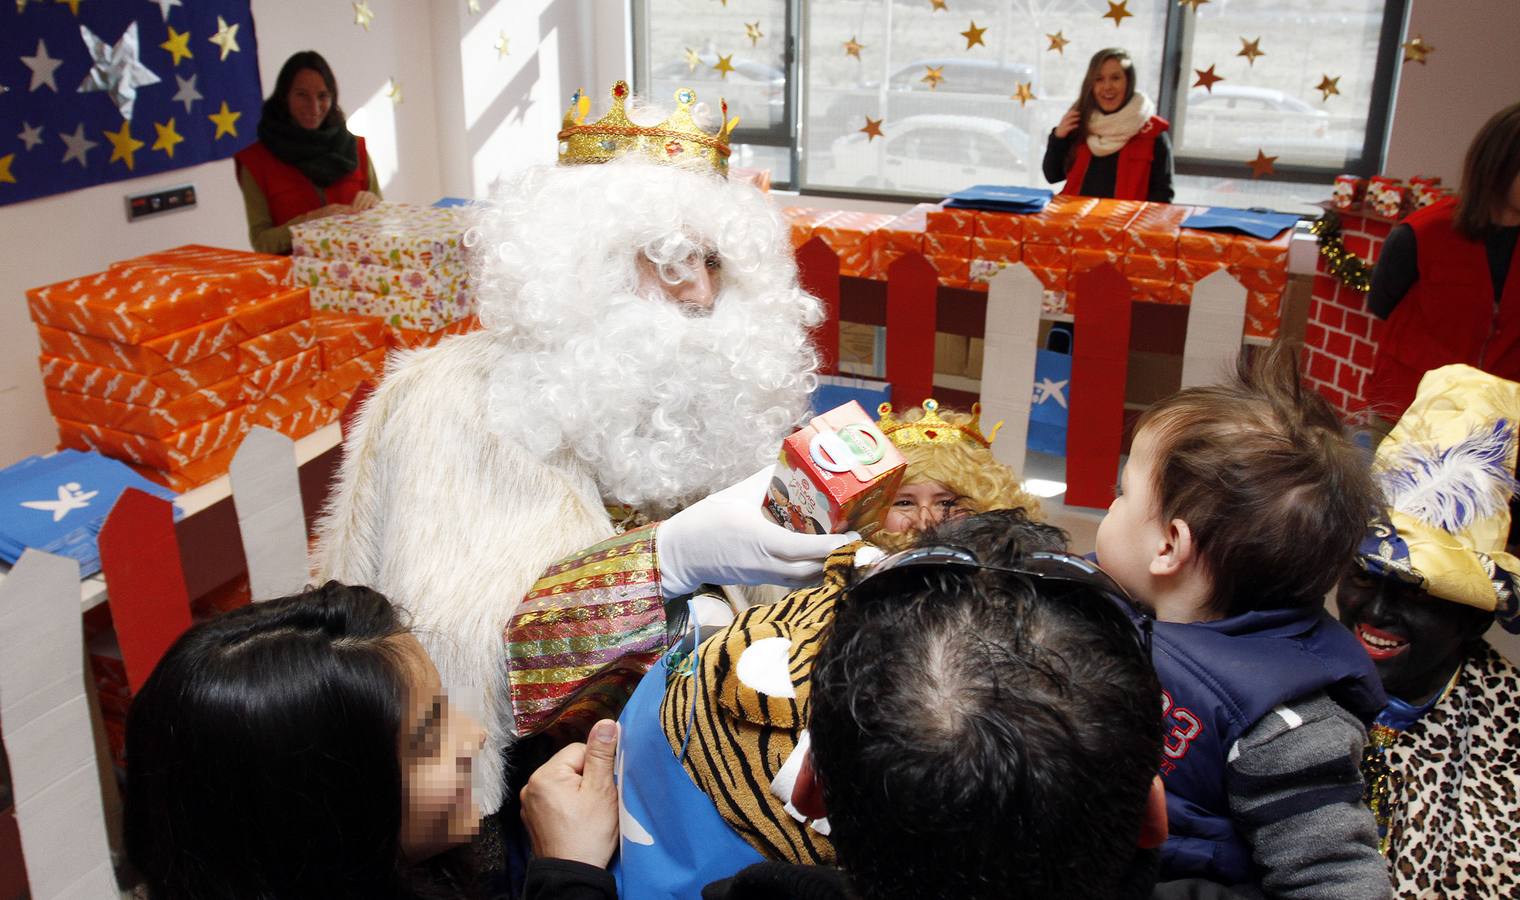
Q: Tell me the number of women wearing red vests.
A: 3